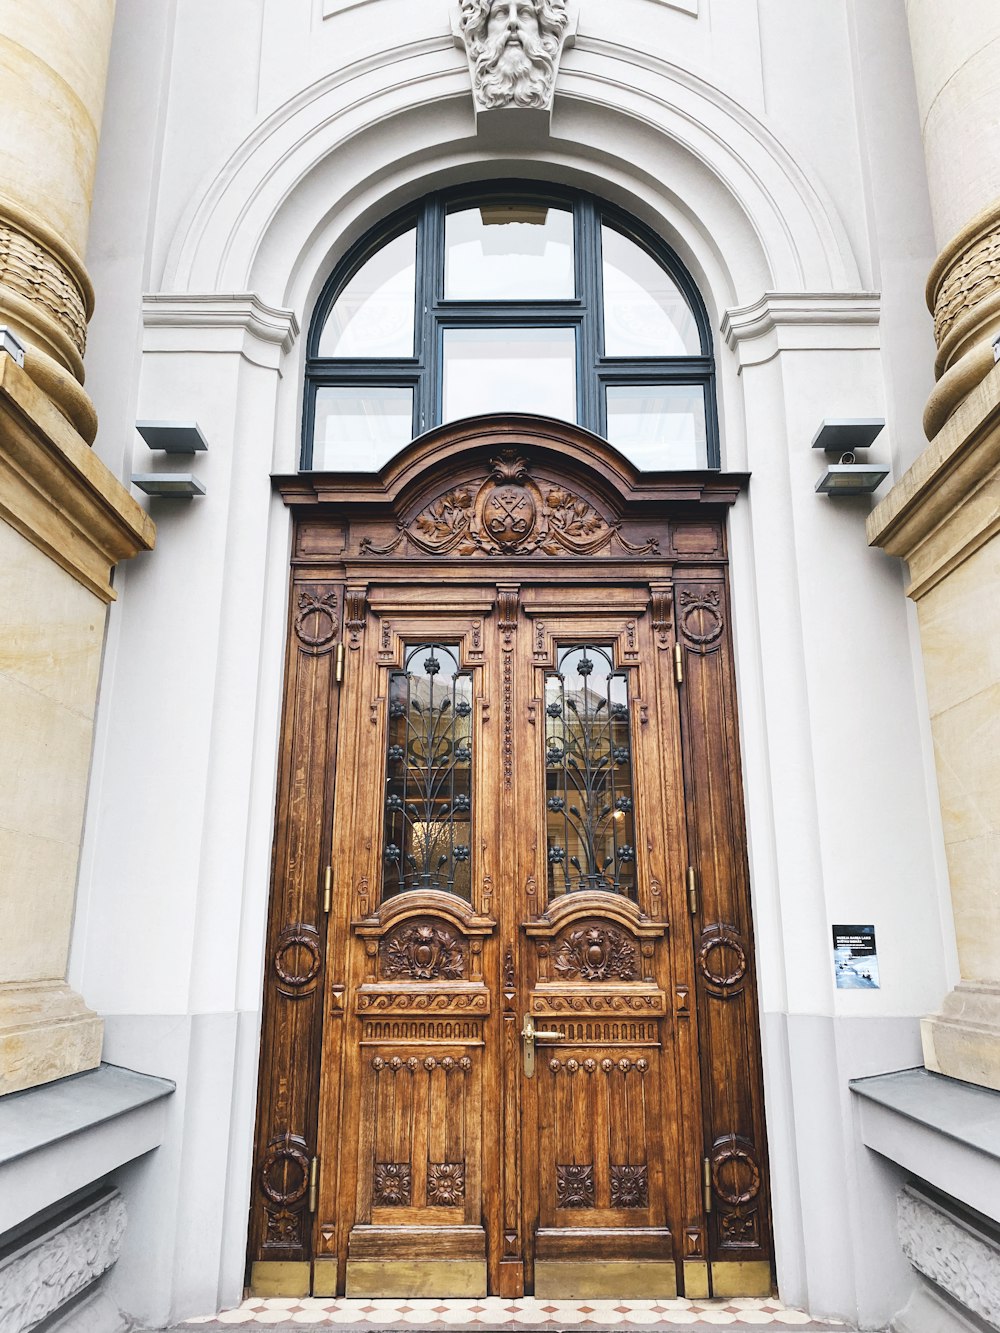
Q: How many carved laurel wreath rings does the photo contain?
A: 6